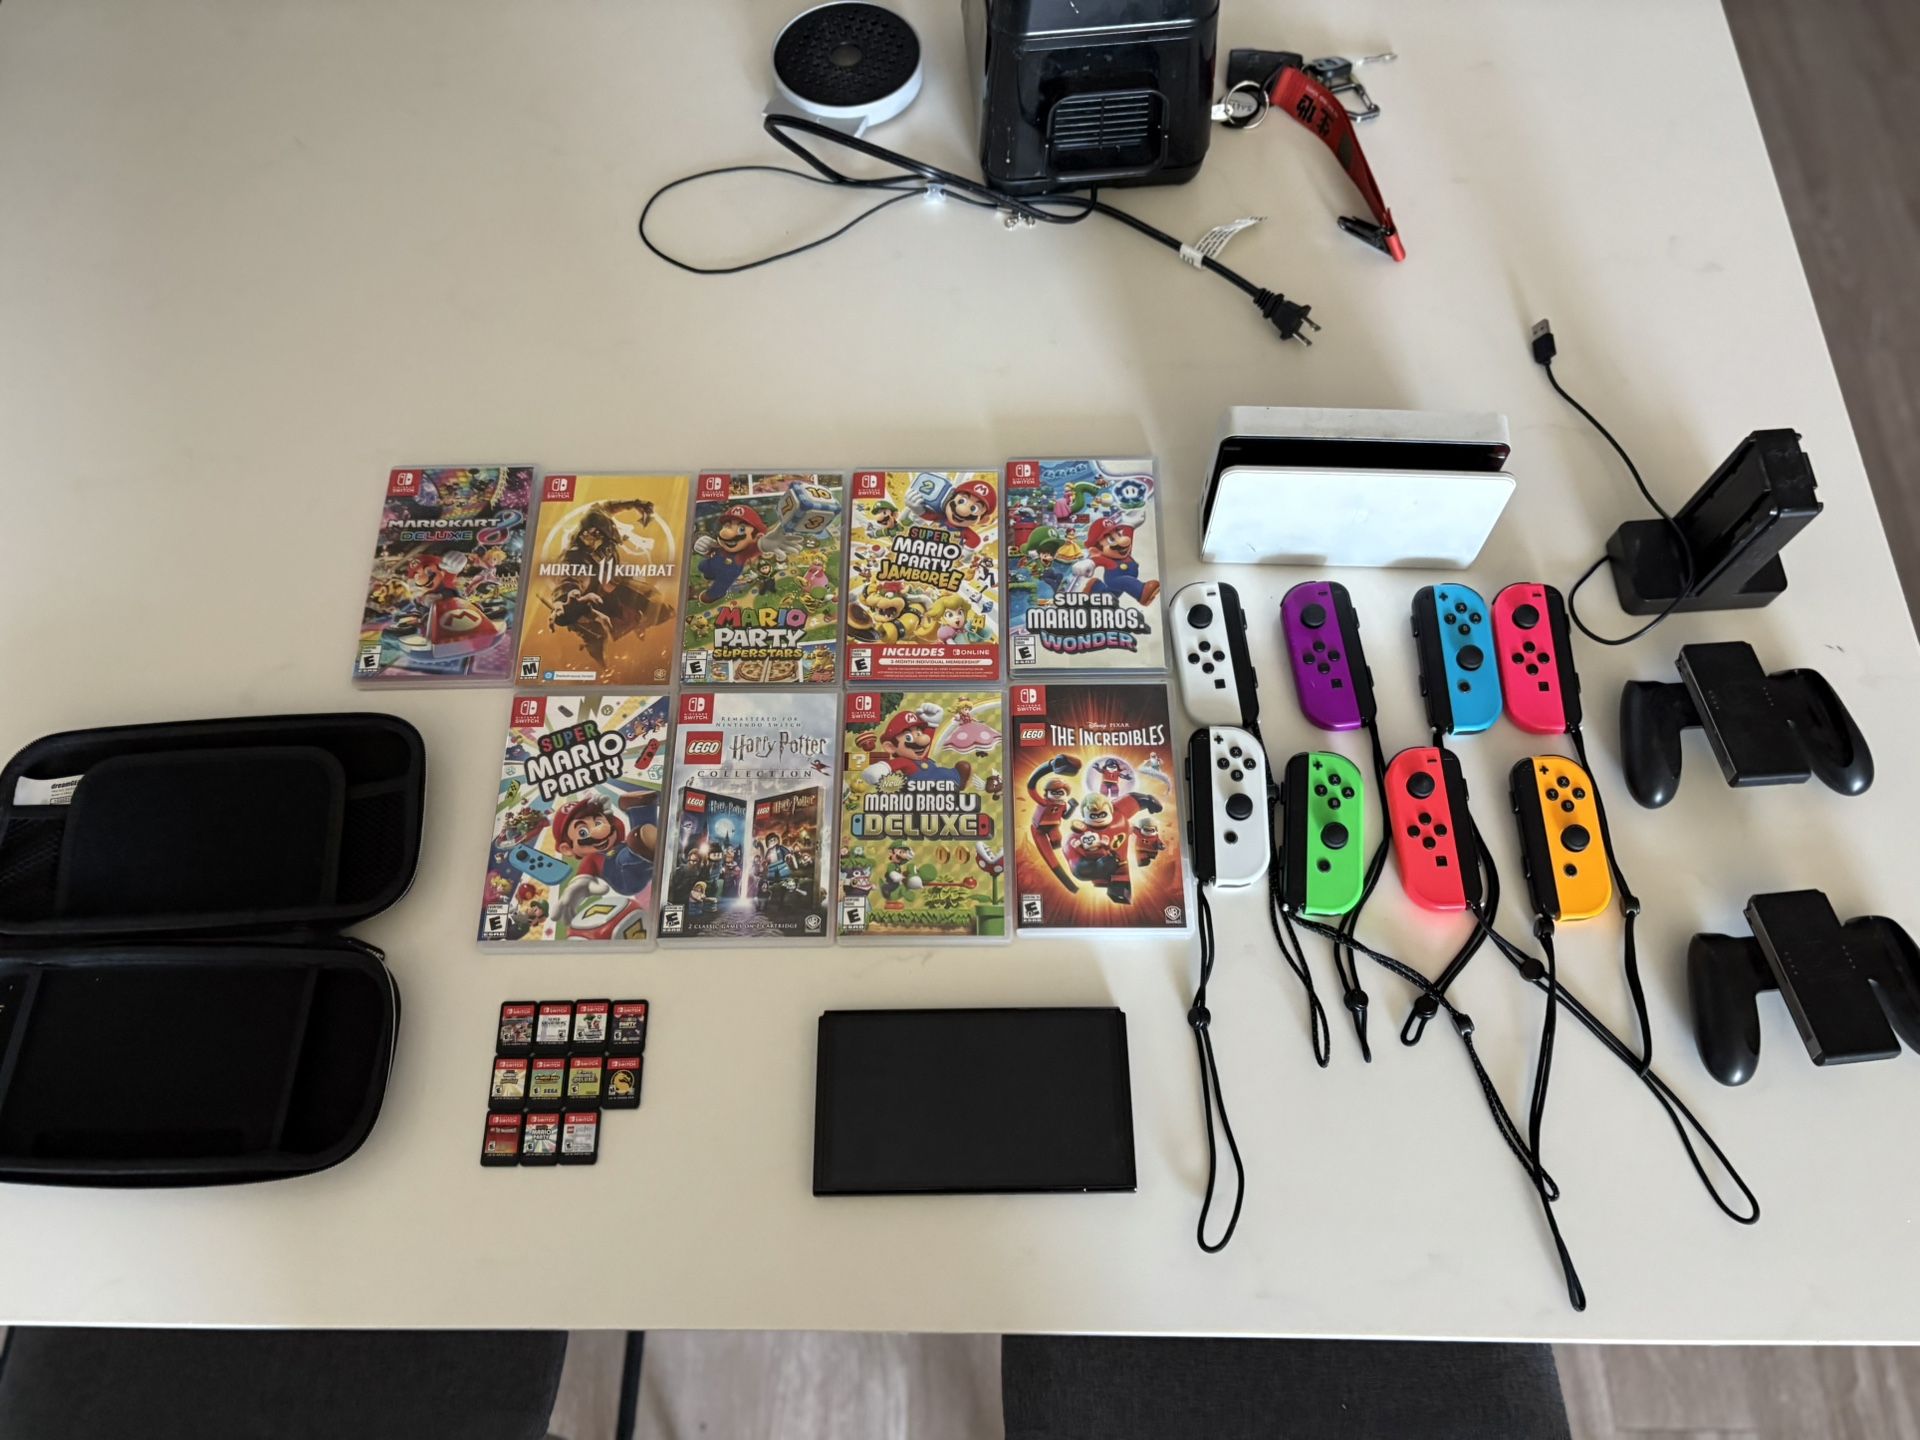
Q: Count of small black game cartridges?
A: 11